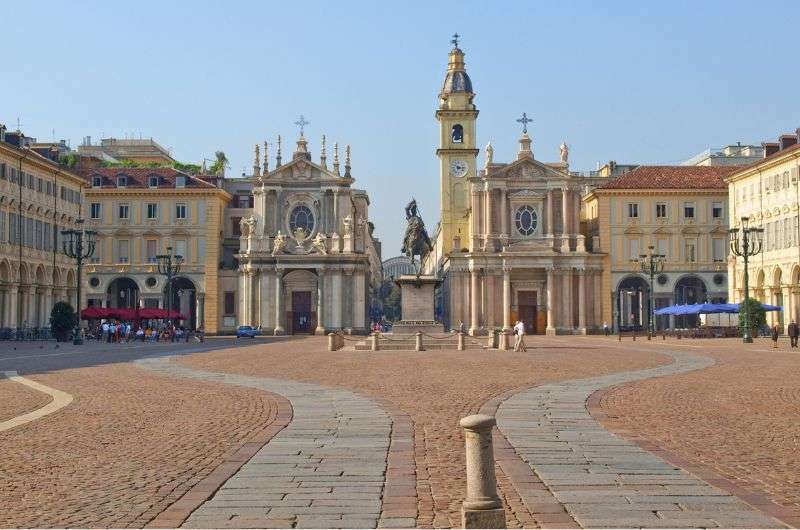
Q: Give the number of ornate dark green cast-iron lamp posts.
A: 4